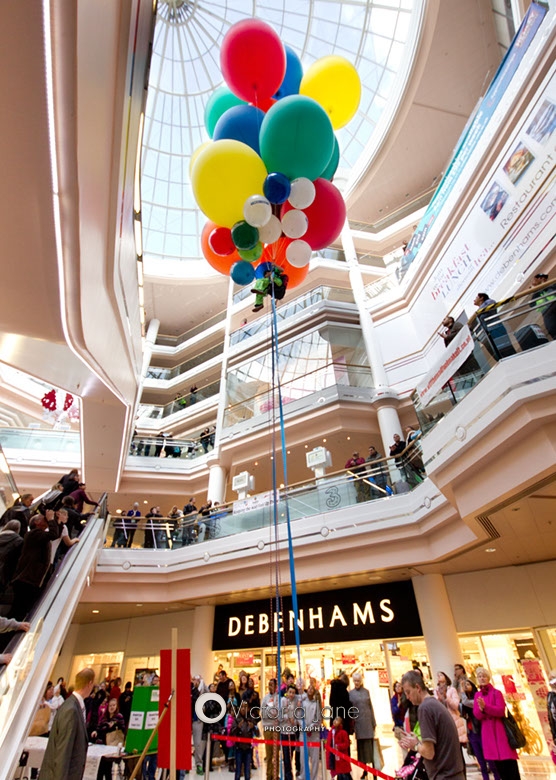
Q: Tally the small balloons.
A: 11